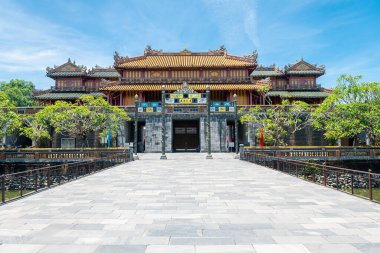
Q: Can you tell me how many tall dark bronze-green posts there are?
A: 4